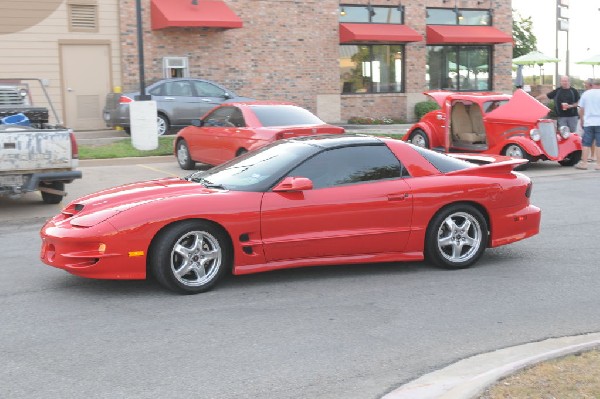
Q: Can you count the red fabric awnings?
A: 3